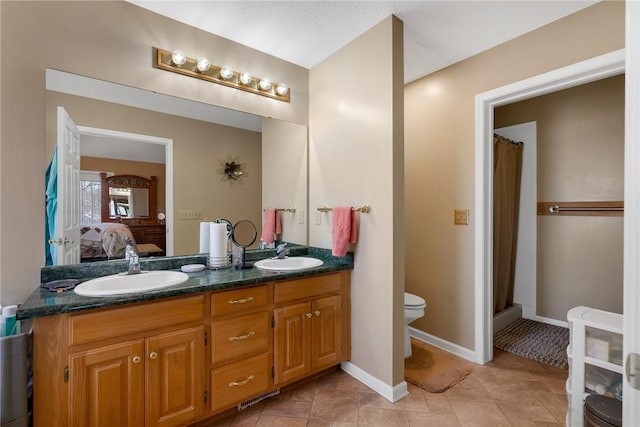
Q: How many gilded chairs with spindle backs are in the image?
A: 0